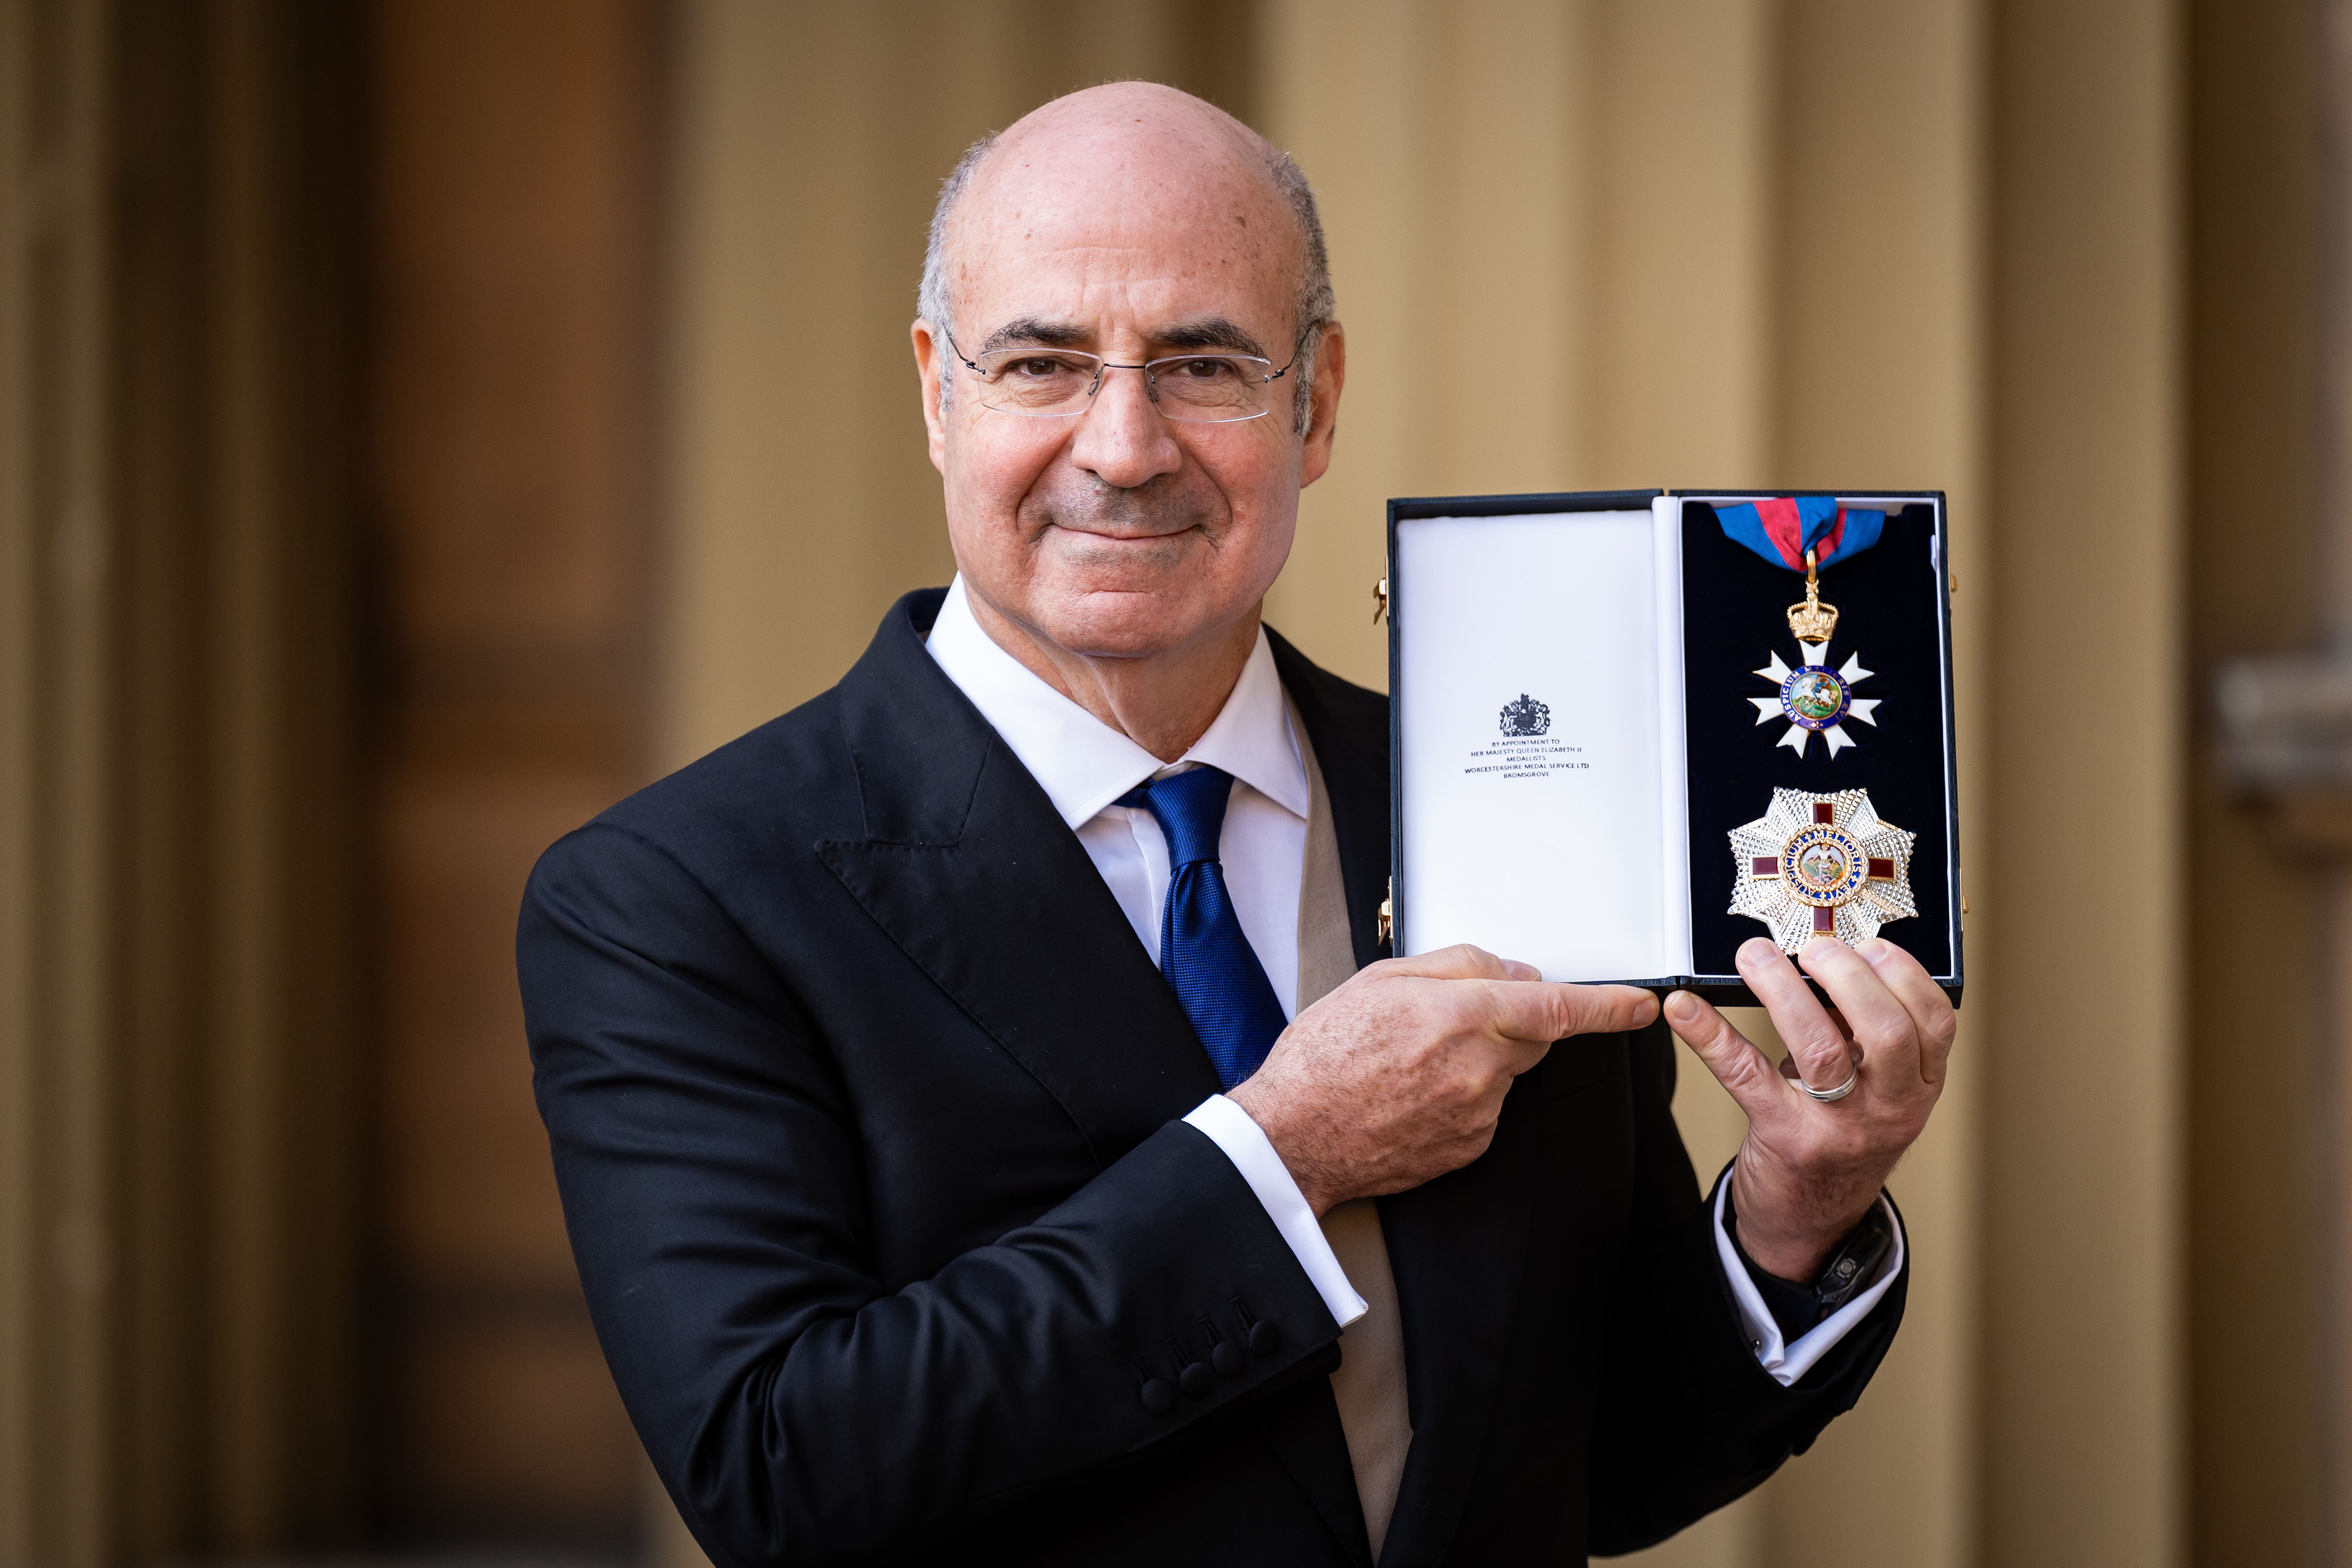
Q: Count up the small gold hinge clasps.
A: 4